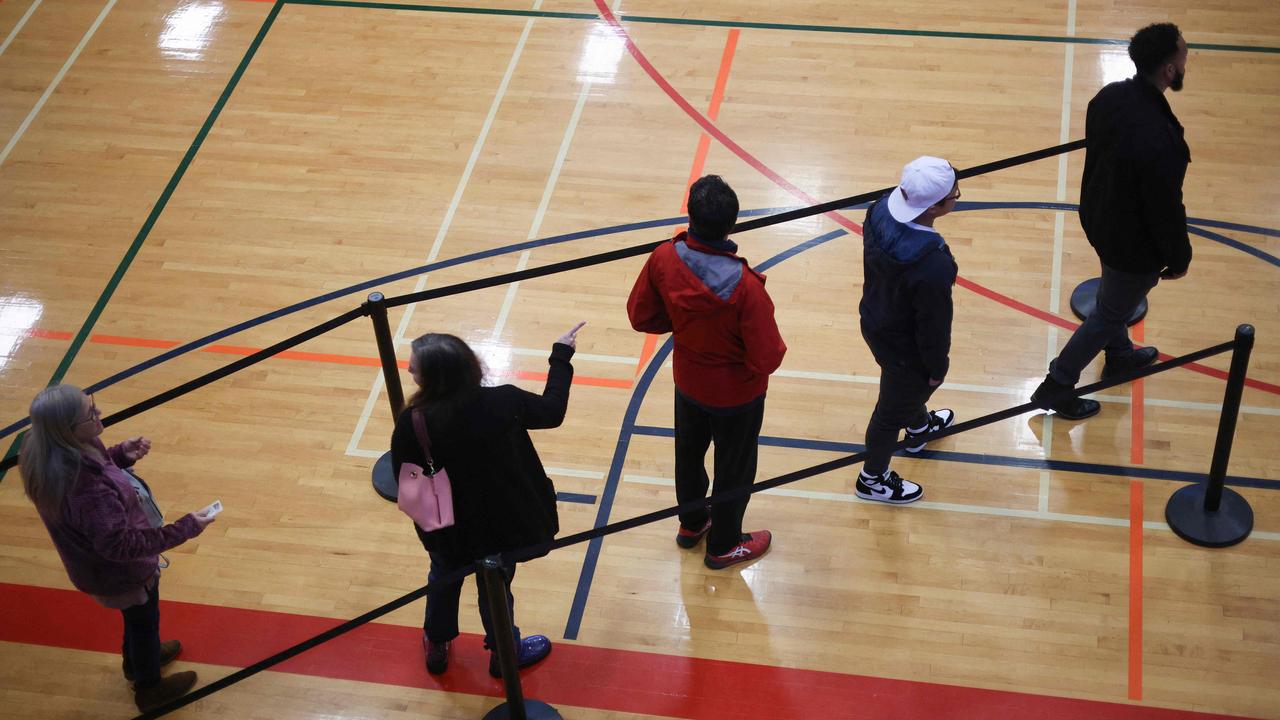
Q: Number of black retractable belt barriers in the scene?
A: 4